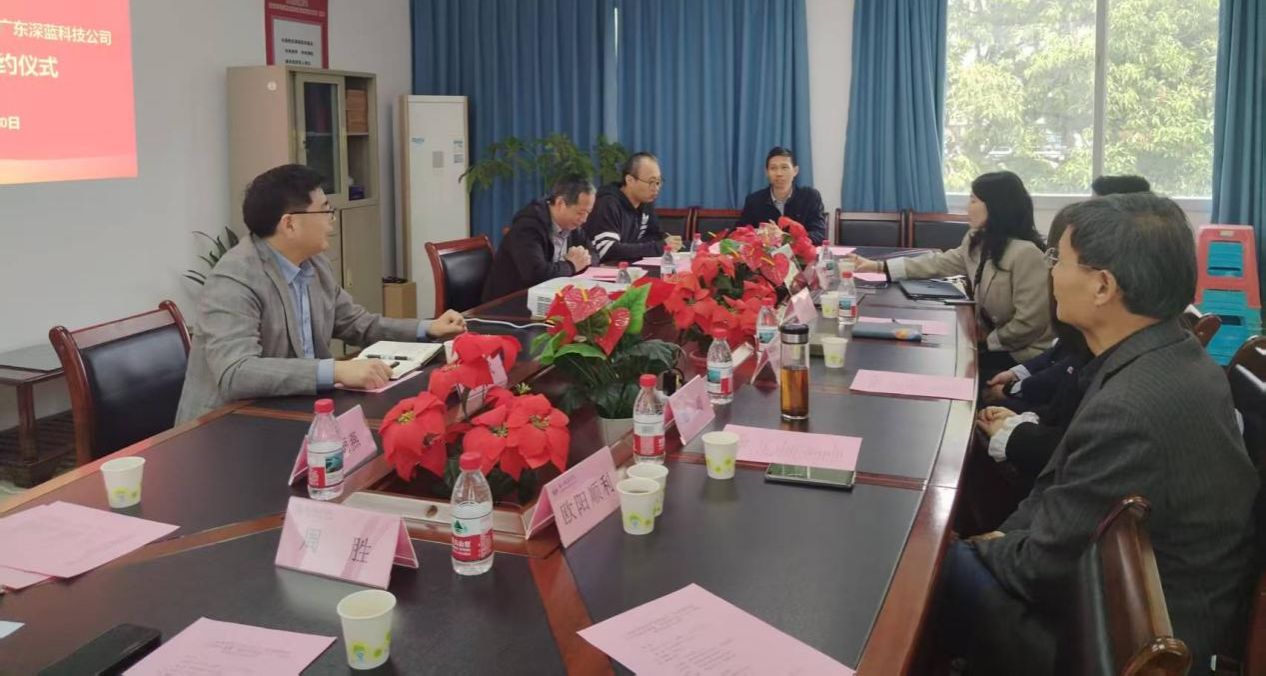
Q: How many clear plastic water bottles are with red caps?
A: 10